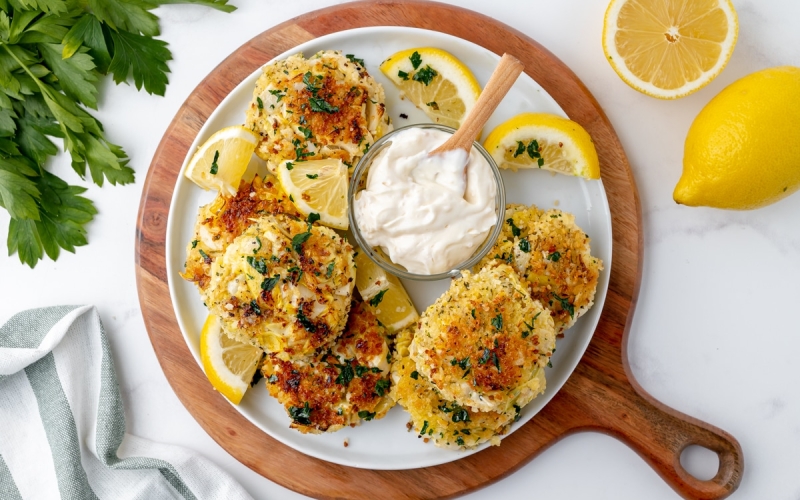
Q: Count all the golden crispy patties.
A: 7